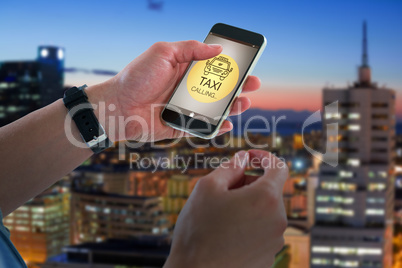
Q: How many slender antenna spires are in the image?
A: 1